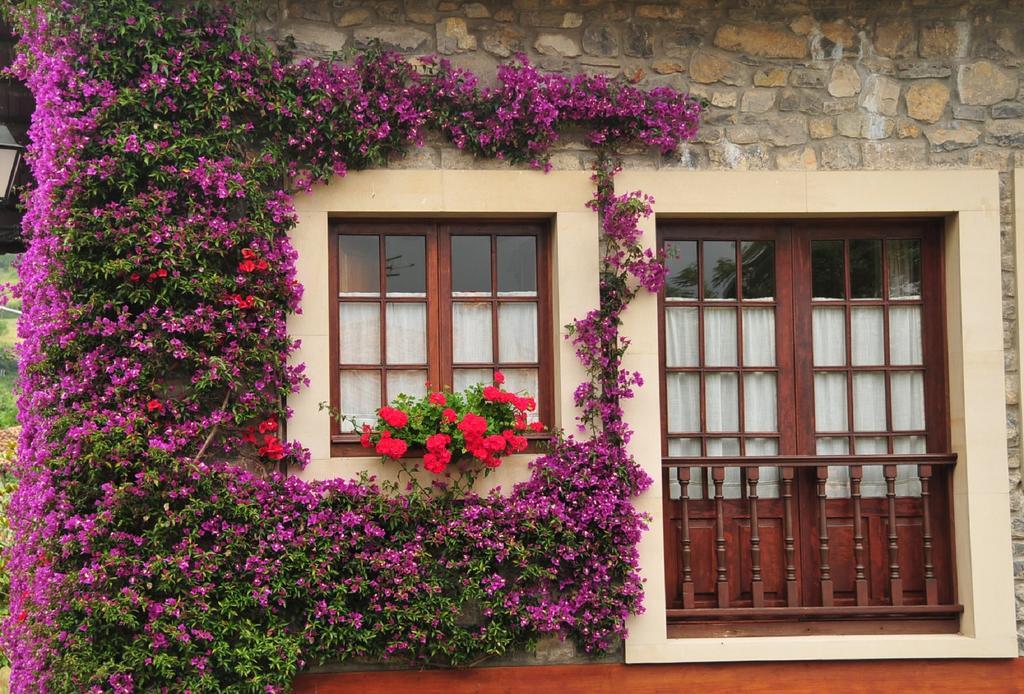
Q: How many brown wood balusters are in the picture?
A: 8